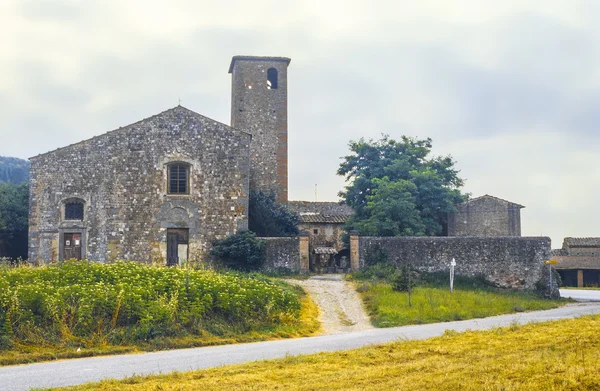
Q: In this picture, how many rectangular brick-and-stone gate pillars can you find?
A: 2